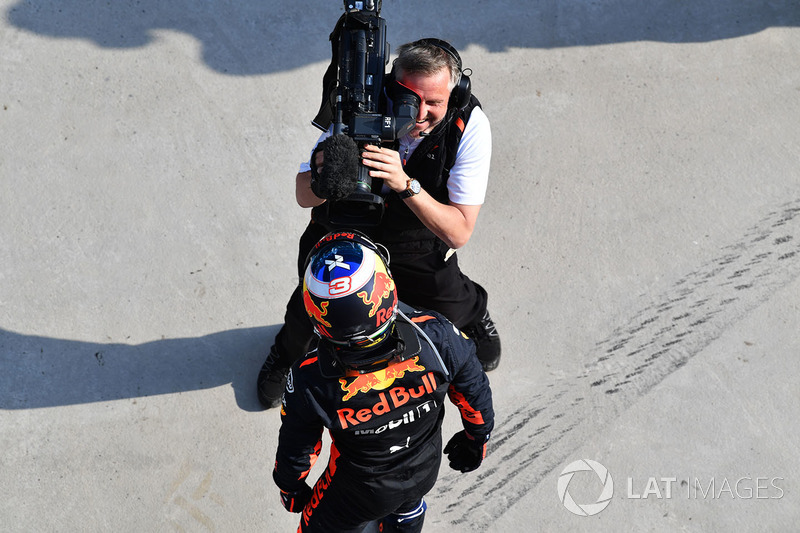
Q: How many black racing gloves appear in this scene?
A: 2